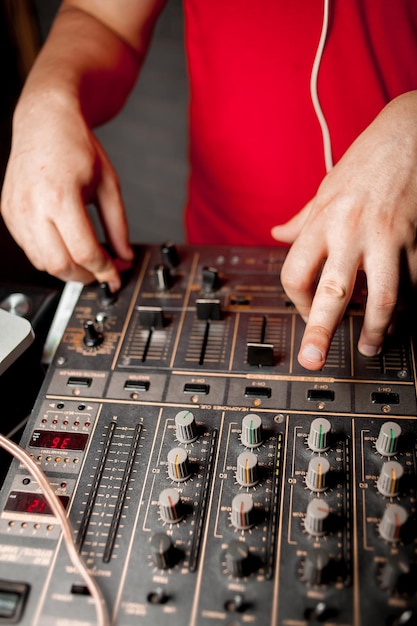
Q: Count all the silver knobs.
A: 12